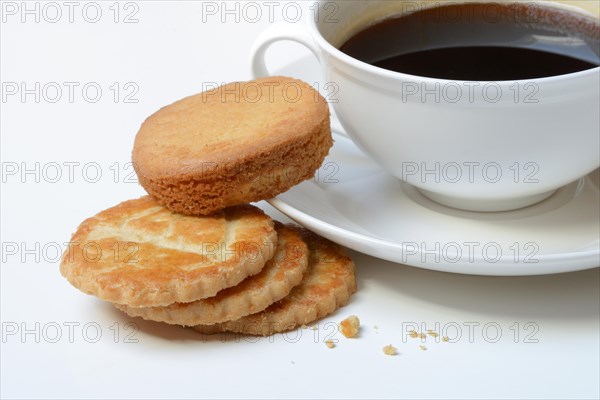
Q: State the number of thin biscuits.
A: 3